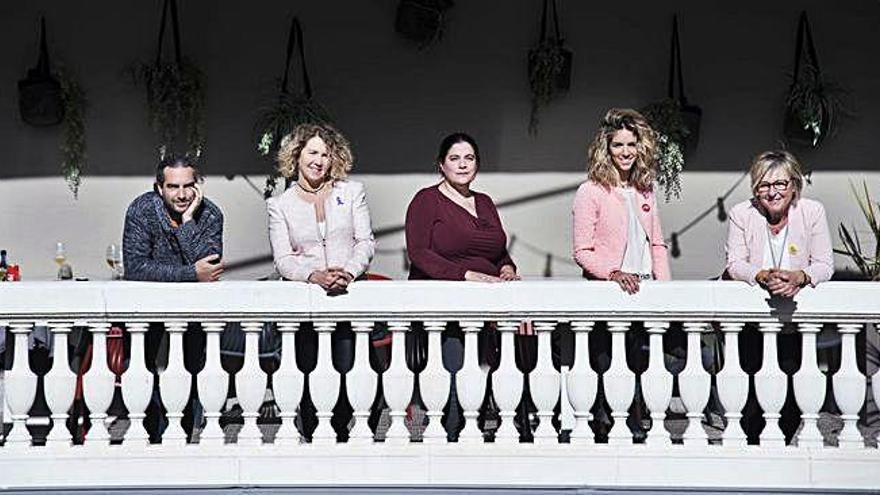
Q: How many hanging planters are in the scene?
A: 7